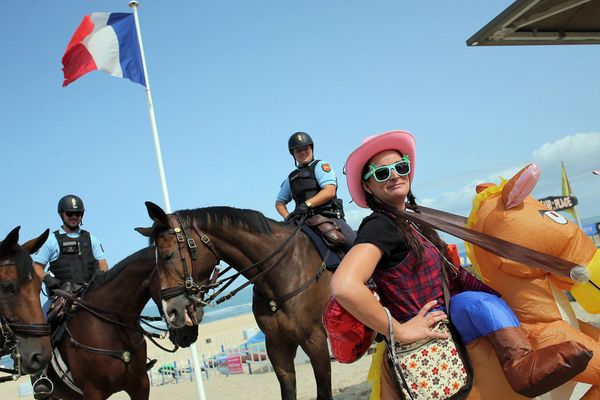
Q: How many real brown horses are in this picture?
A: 3